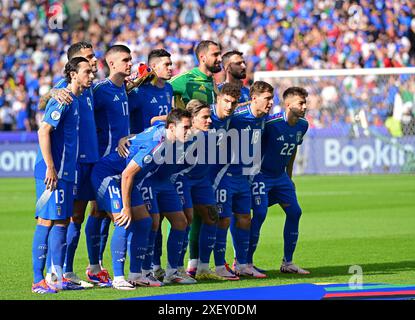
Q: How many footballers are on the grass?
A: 11